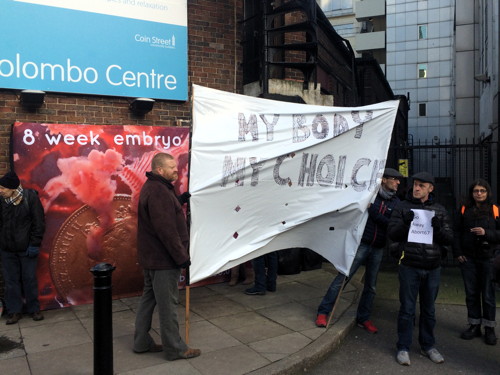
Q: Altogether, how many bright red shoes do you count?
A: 2